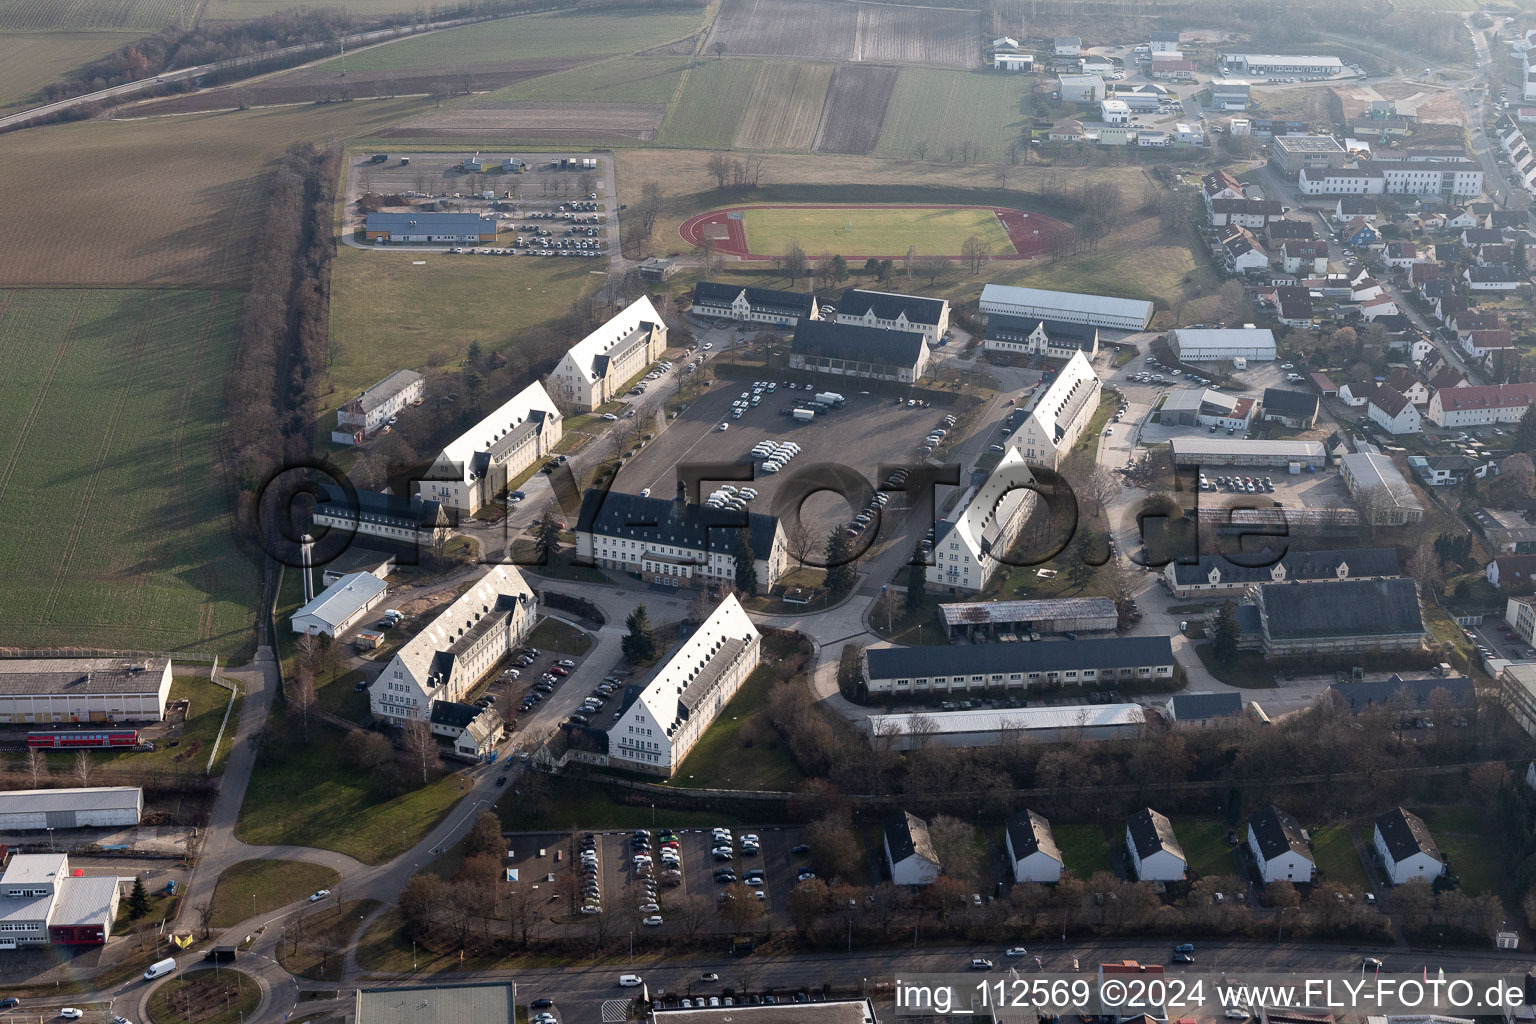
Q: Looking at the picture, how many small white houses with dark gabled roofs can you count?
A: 5